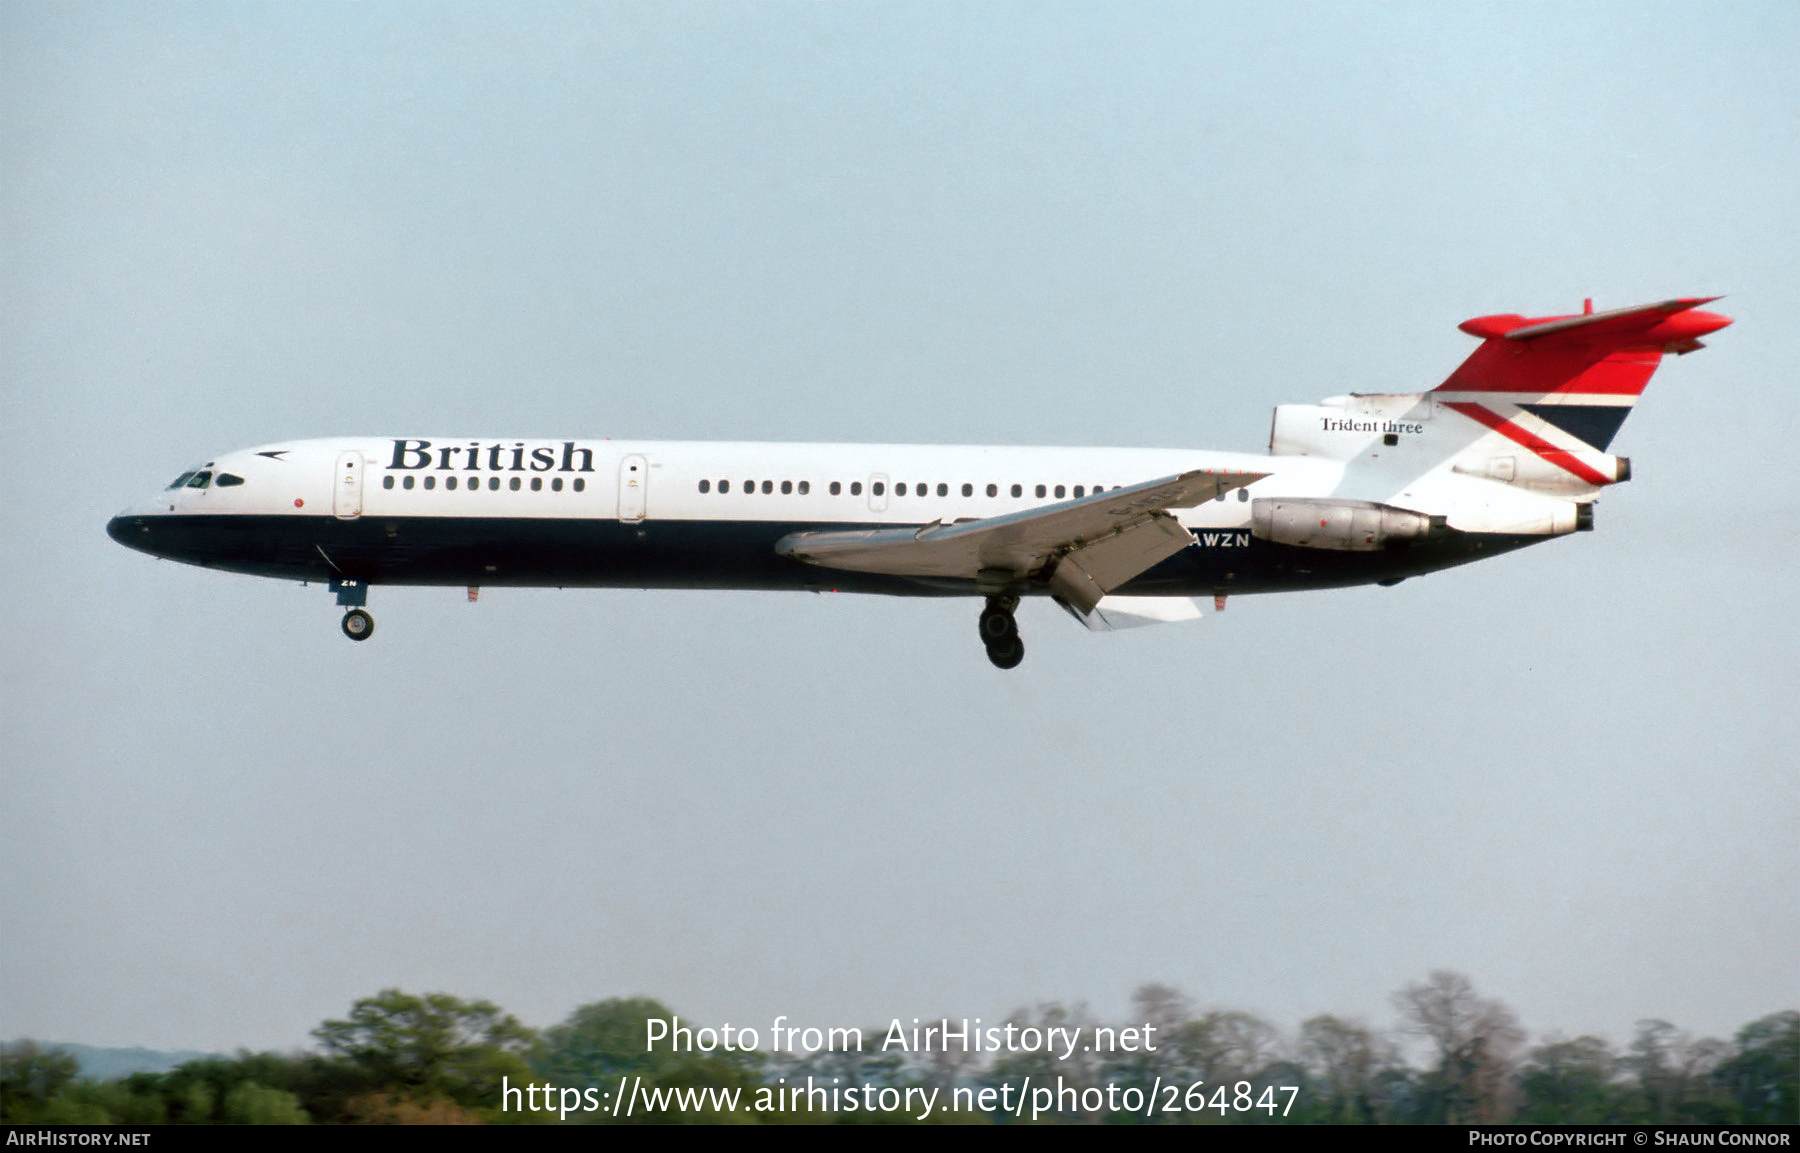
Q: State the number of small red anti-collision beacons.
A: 2